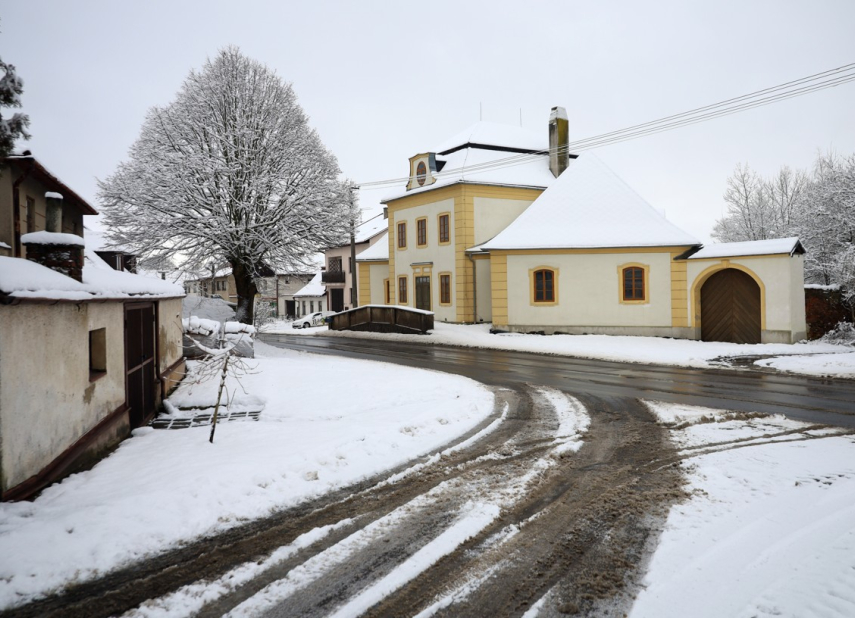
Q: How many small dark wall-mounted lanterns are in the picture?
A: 0